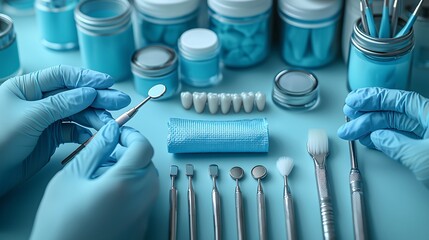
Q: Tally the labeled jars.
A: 0